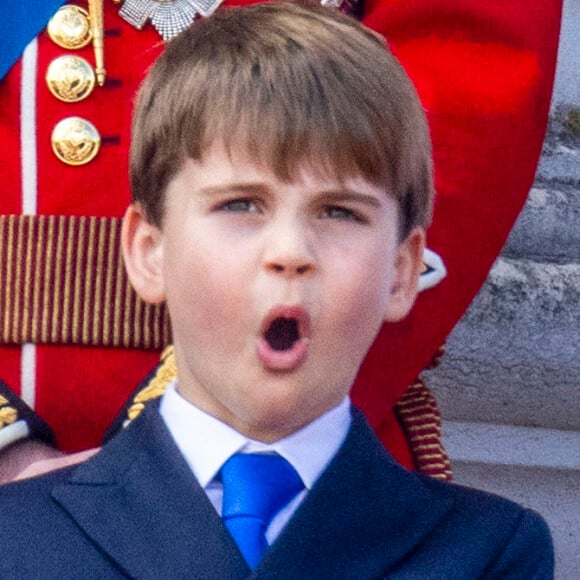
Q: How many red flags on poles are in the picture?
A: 0